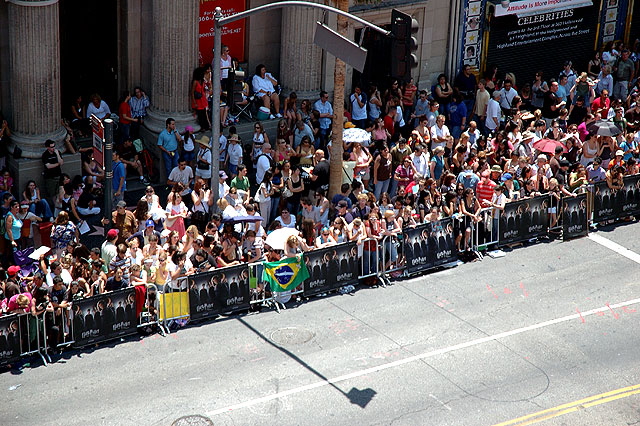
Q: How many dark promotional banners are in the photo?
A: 8